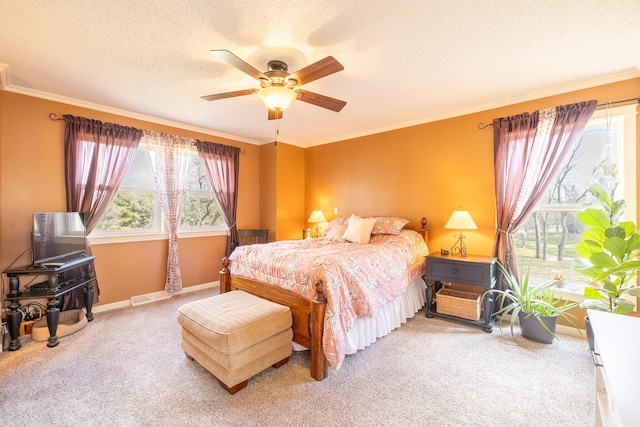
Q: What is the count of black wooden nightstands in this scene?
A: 1